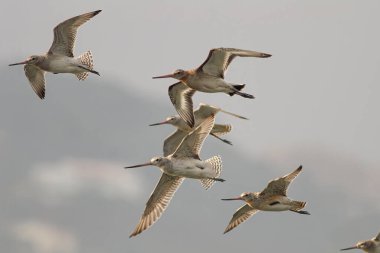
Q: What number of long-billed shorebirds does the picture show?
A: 6